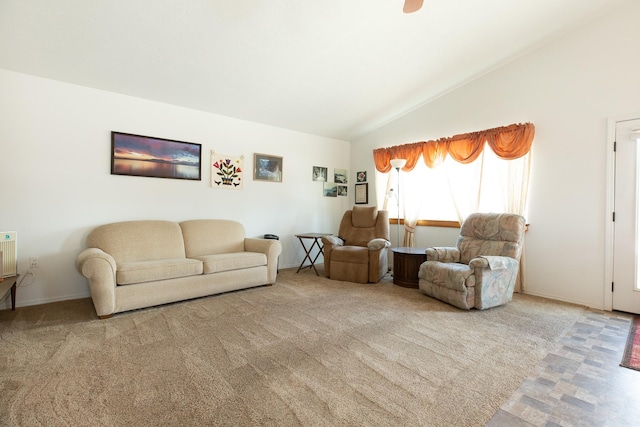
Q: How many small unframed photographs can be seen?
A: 5